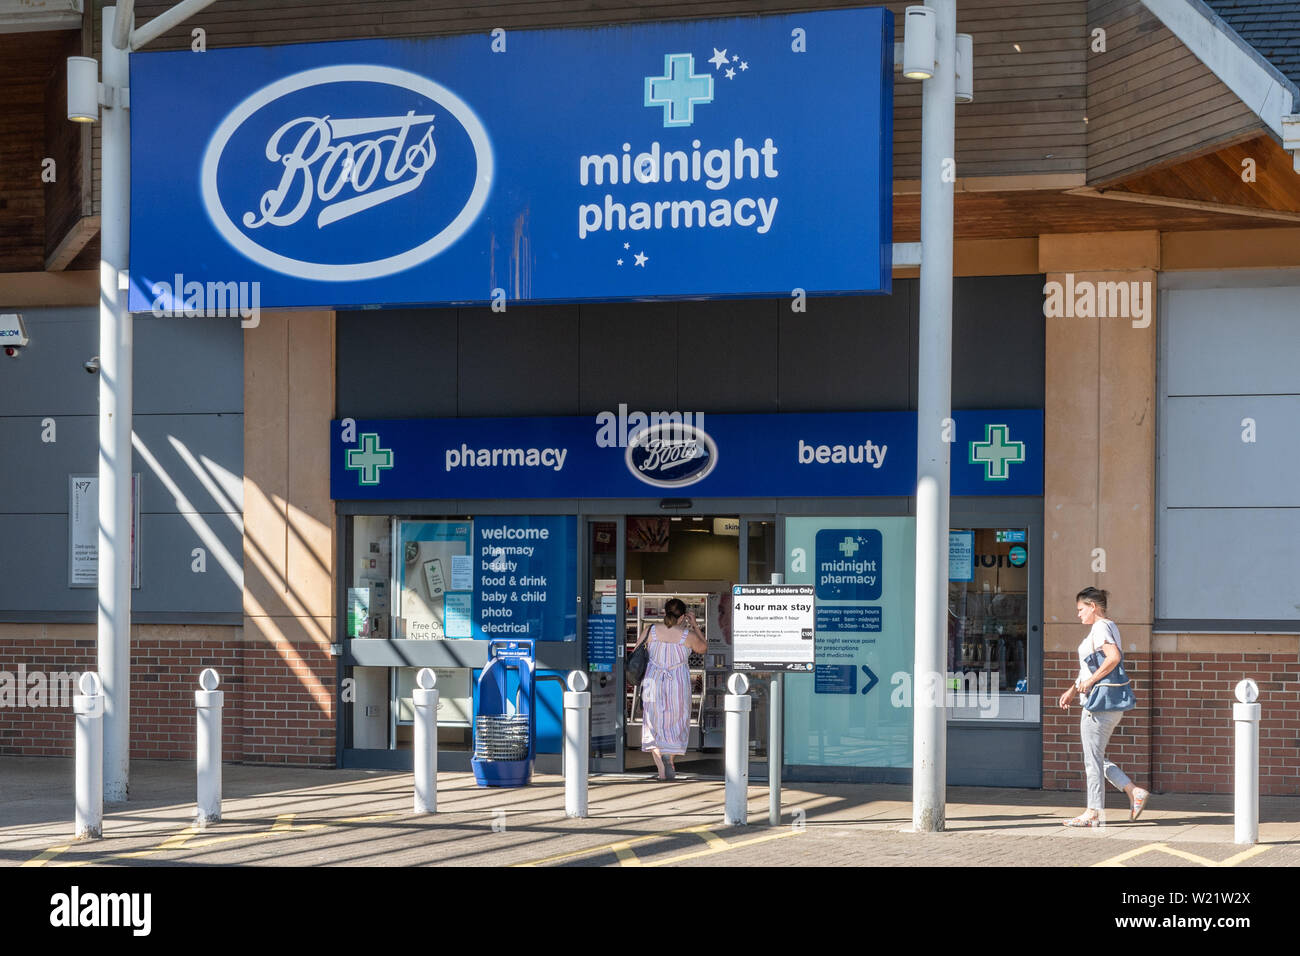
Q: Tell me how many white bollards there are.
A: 6